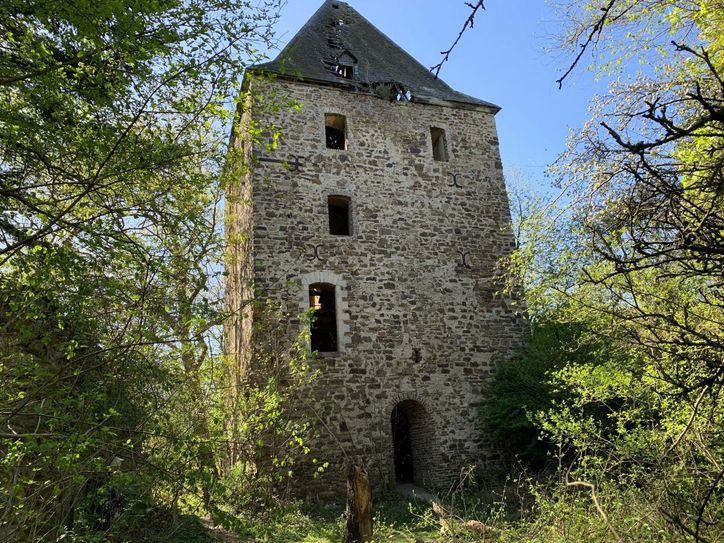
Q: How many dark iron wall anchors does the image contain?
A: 4